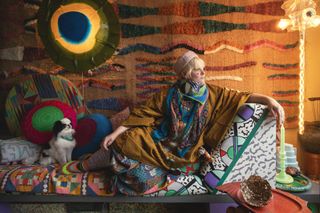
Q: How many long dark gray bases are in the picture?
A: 1